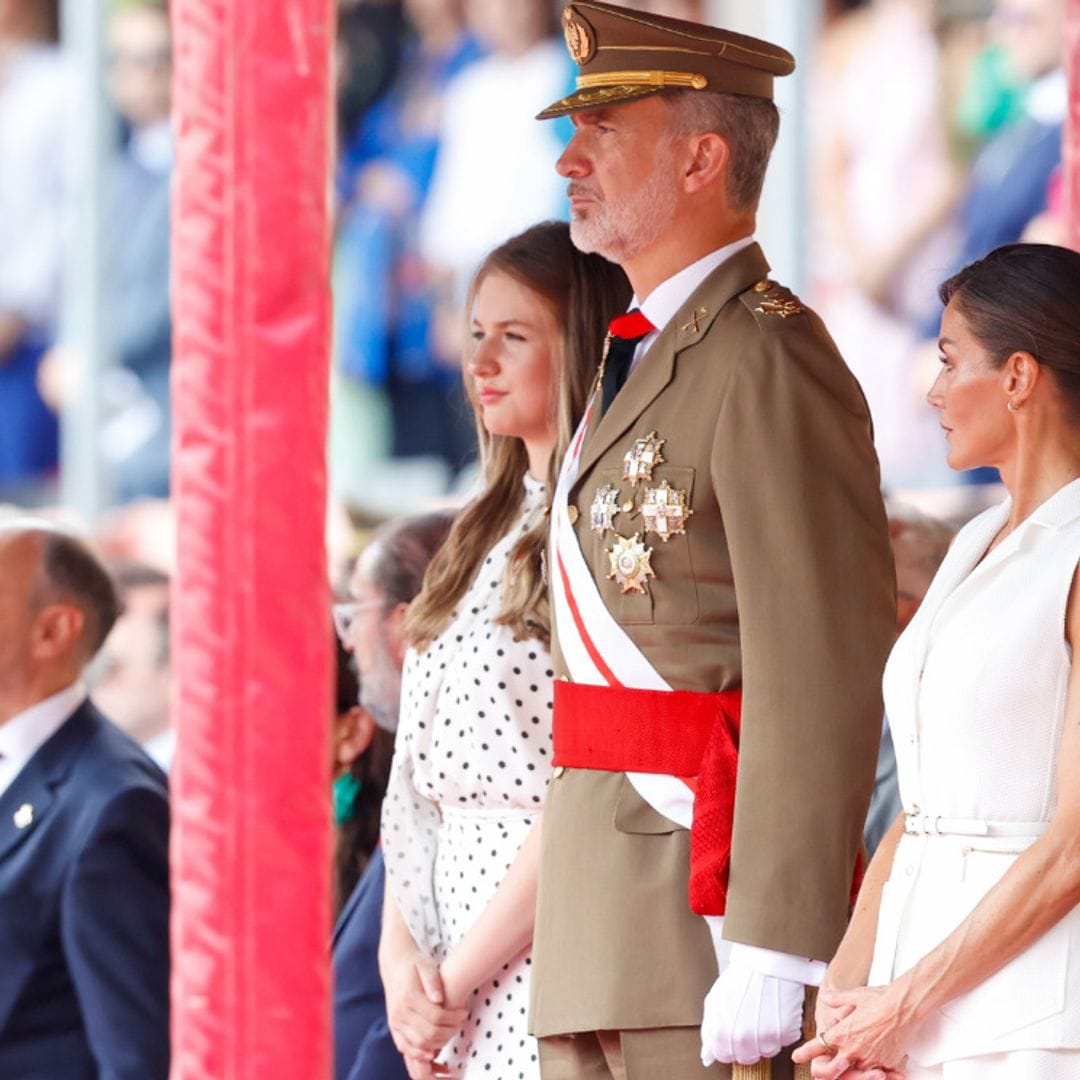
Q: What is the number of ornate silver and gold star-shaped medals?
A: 4